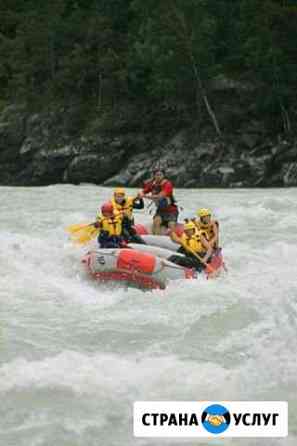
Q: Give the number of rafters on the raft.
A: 5